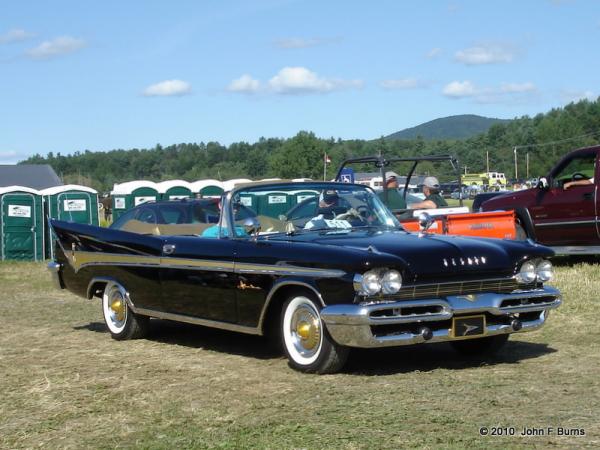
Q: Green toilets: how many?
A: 8